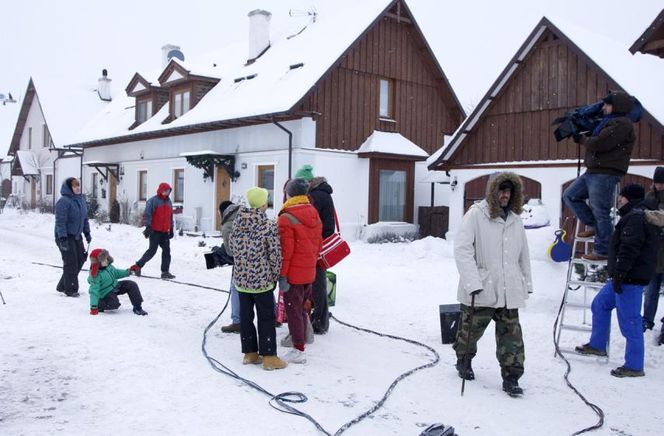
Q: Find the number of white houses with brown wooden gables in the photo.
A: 2